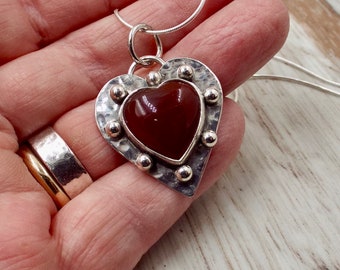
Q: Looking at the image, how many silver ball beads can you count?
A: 8